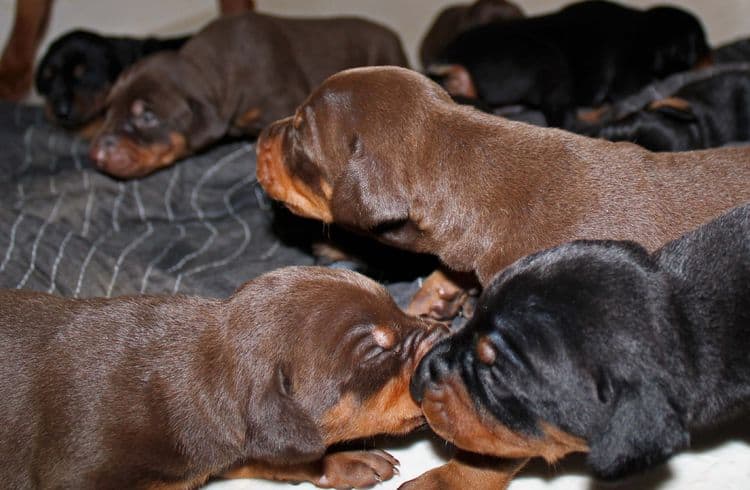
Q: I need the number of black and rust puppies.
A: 4